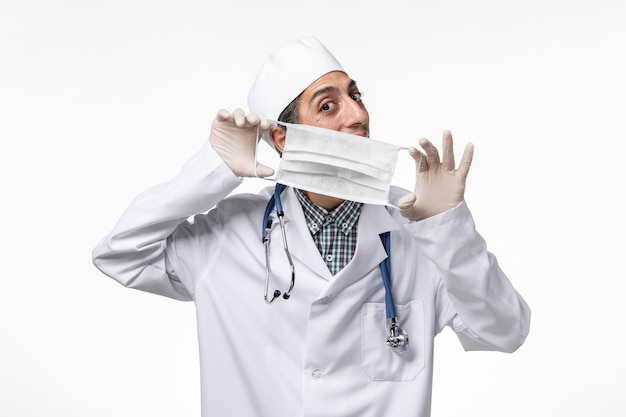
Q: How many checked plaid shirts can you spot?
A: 1